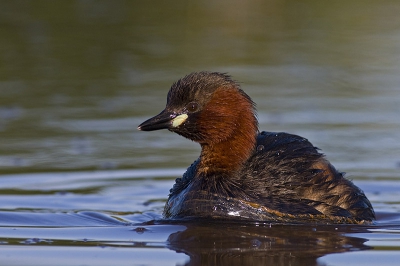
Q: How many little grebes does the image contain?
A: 1